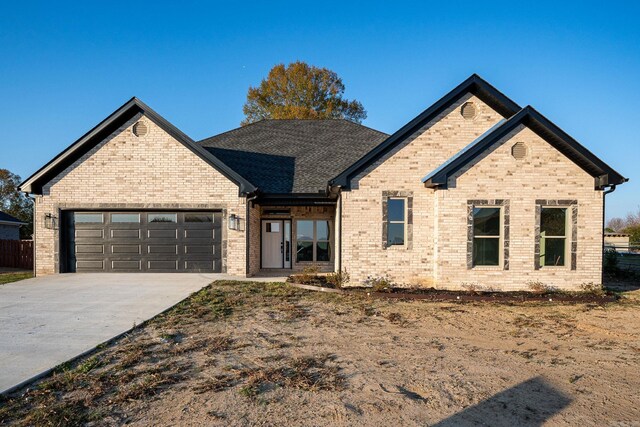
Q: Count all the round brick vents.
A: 3